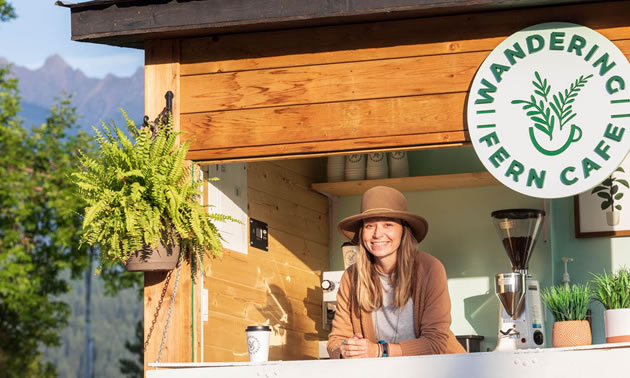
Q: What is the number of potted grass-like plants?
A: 2